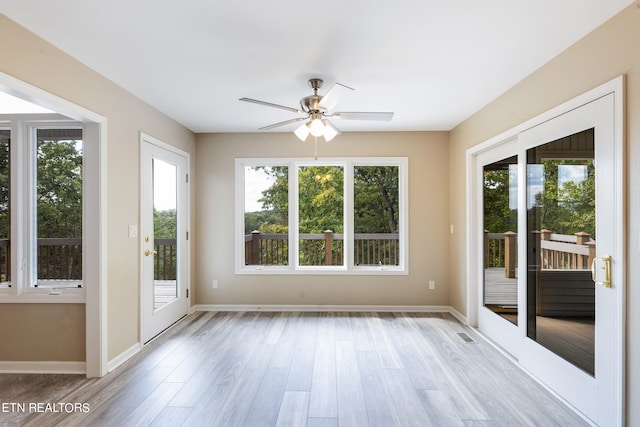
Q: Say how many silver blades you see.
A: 5